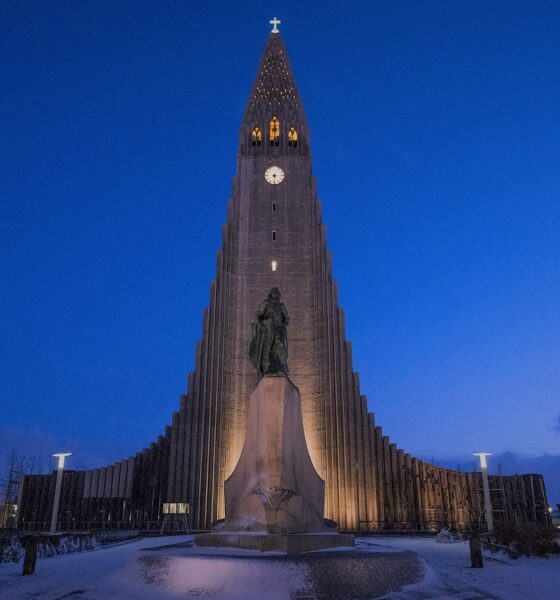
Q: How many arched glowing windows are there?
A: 3